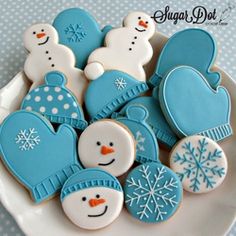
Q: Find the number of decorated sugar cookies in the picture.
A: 14